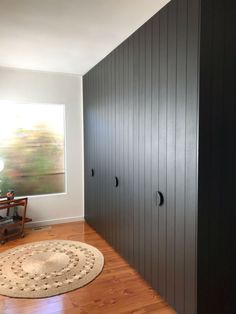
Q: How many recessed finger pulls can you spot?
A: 3